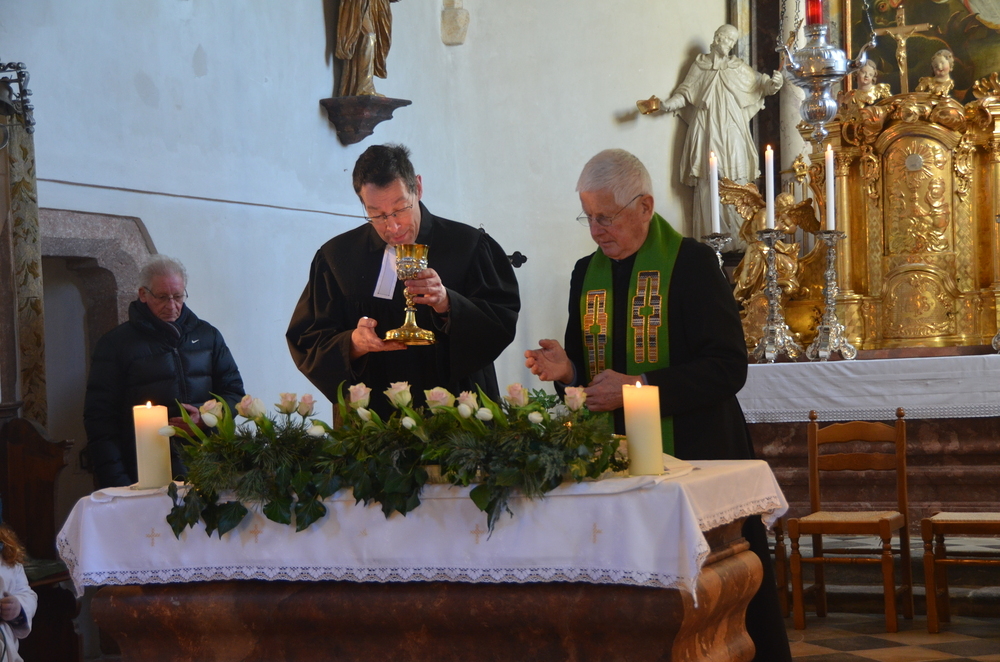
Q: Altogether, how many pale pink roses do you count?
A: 10